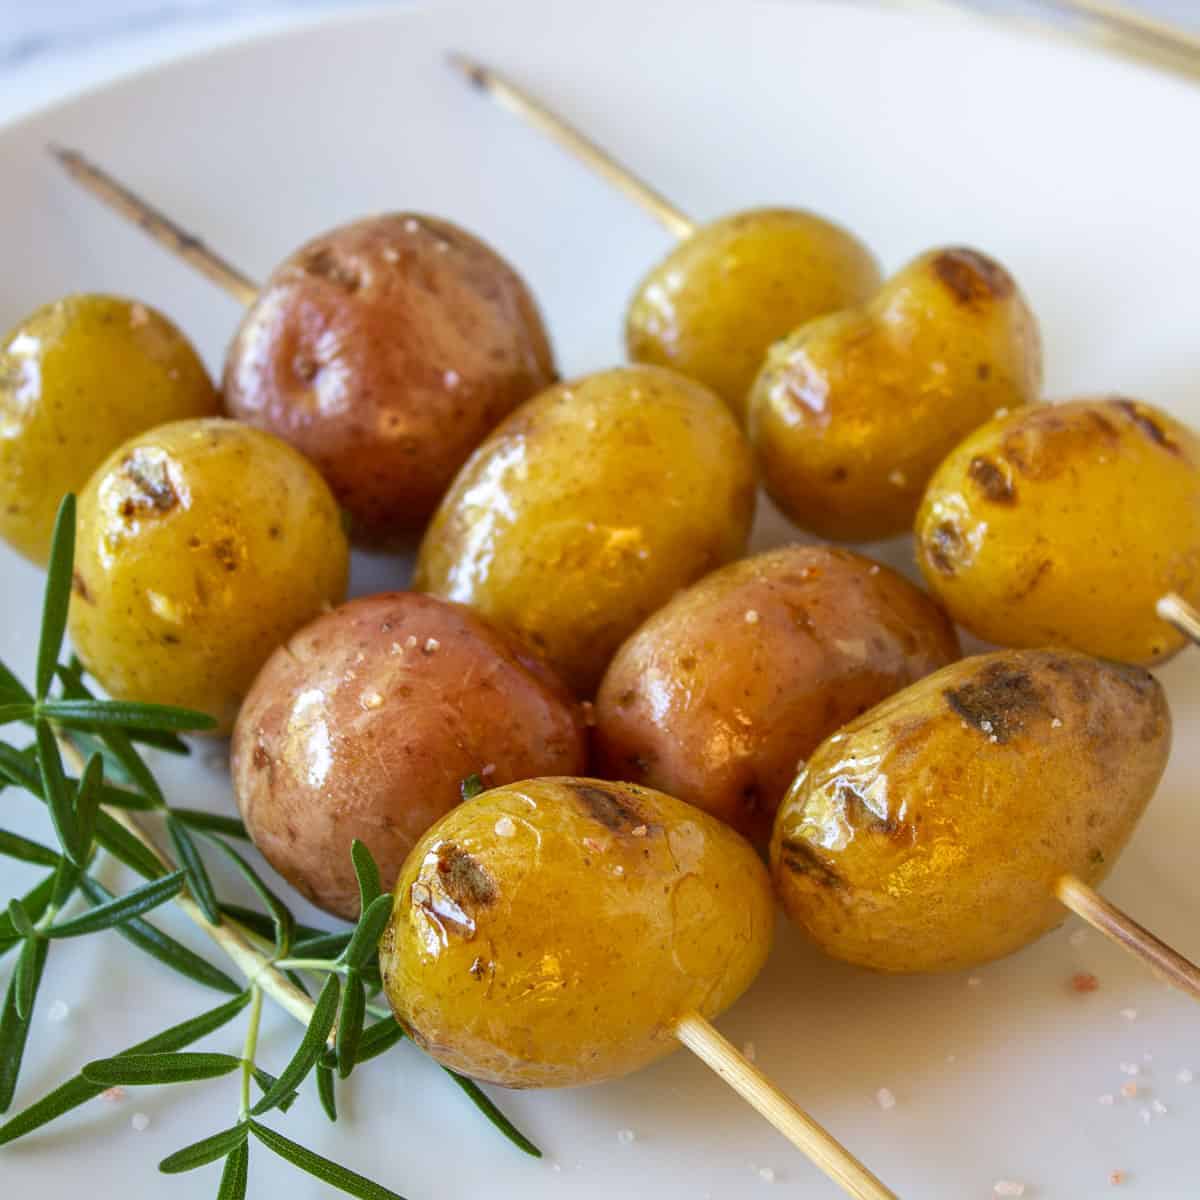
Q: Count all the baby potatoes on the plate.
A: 11